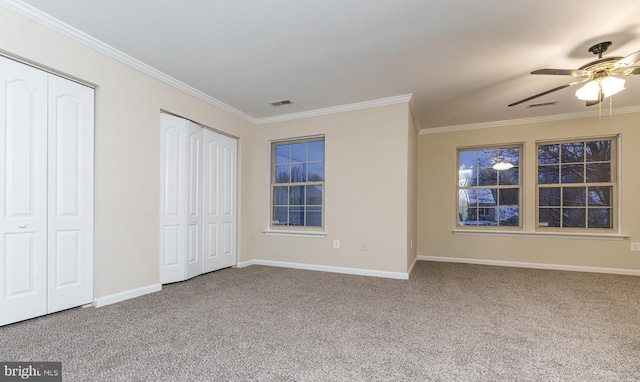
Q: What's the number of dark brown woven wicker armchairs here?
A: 0